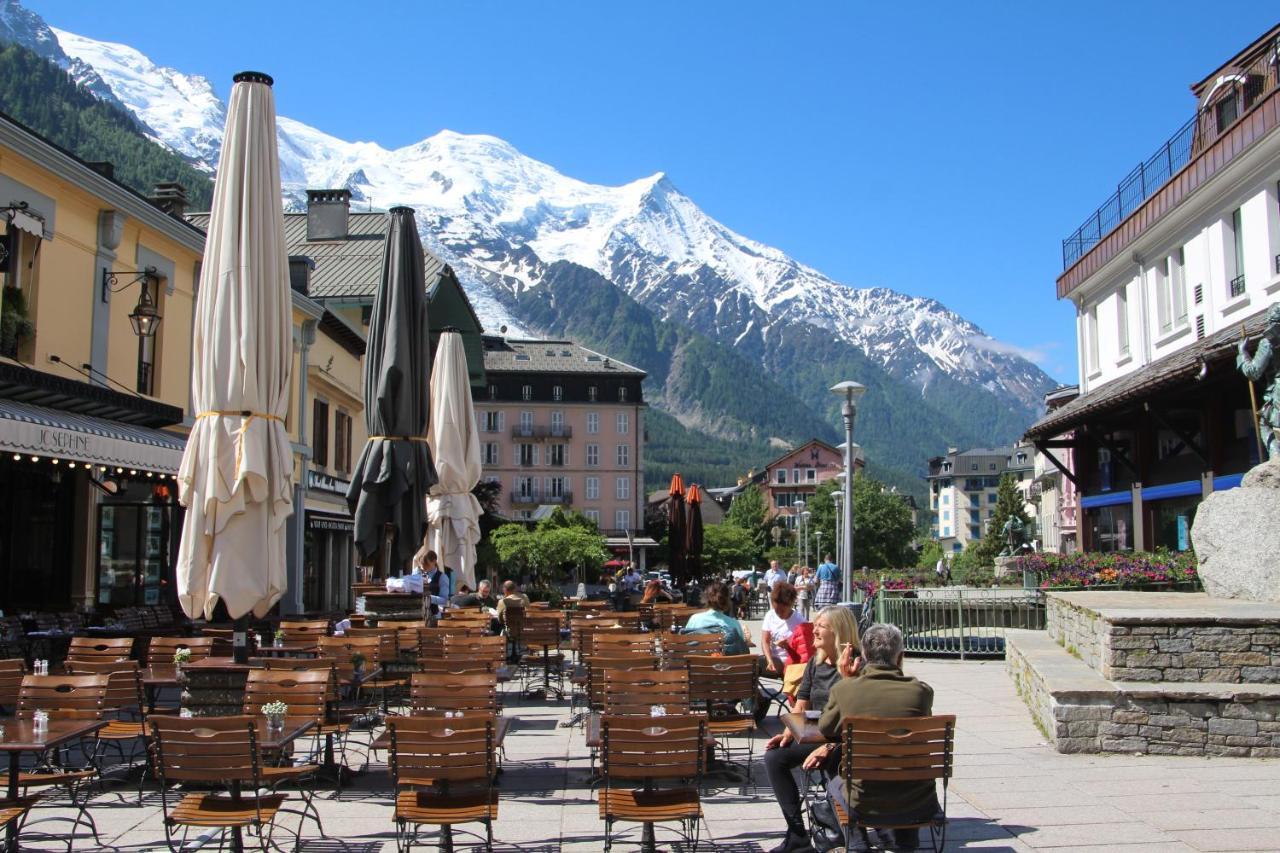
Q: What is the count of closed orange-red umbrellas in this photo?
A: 2